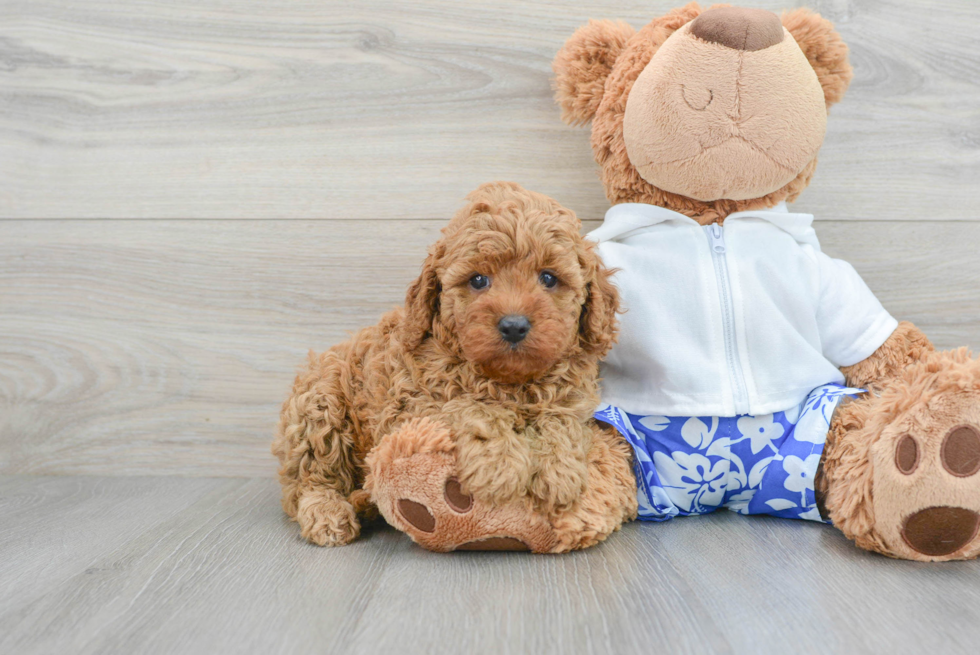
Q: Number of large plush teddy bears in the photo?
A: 1